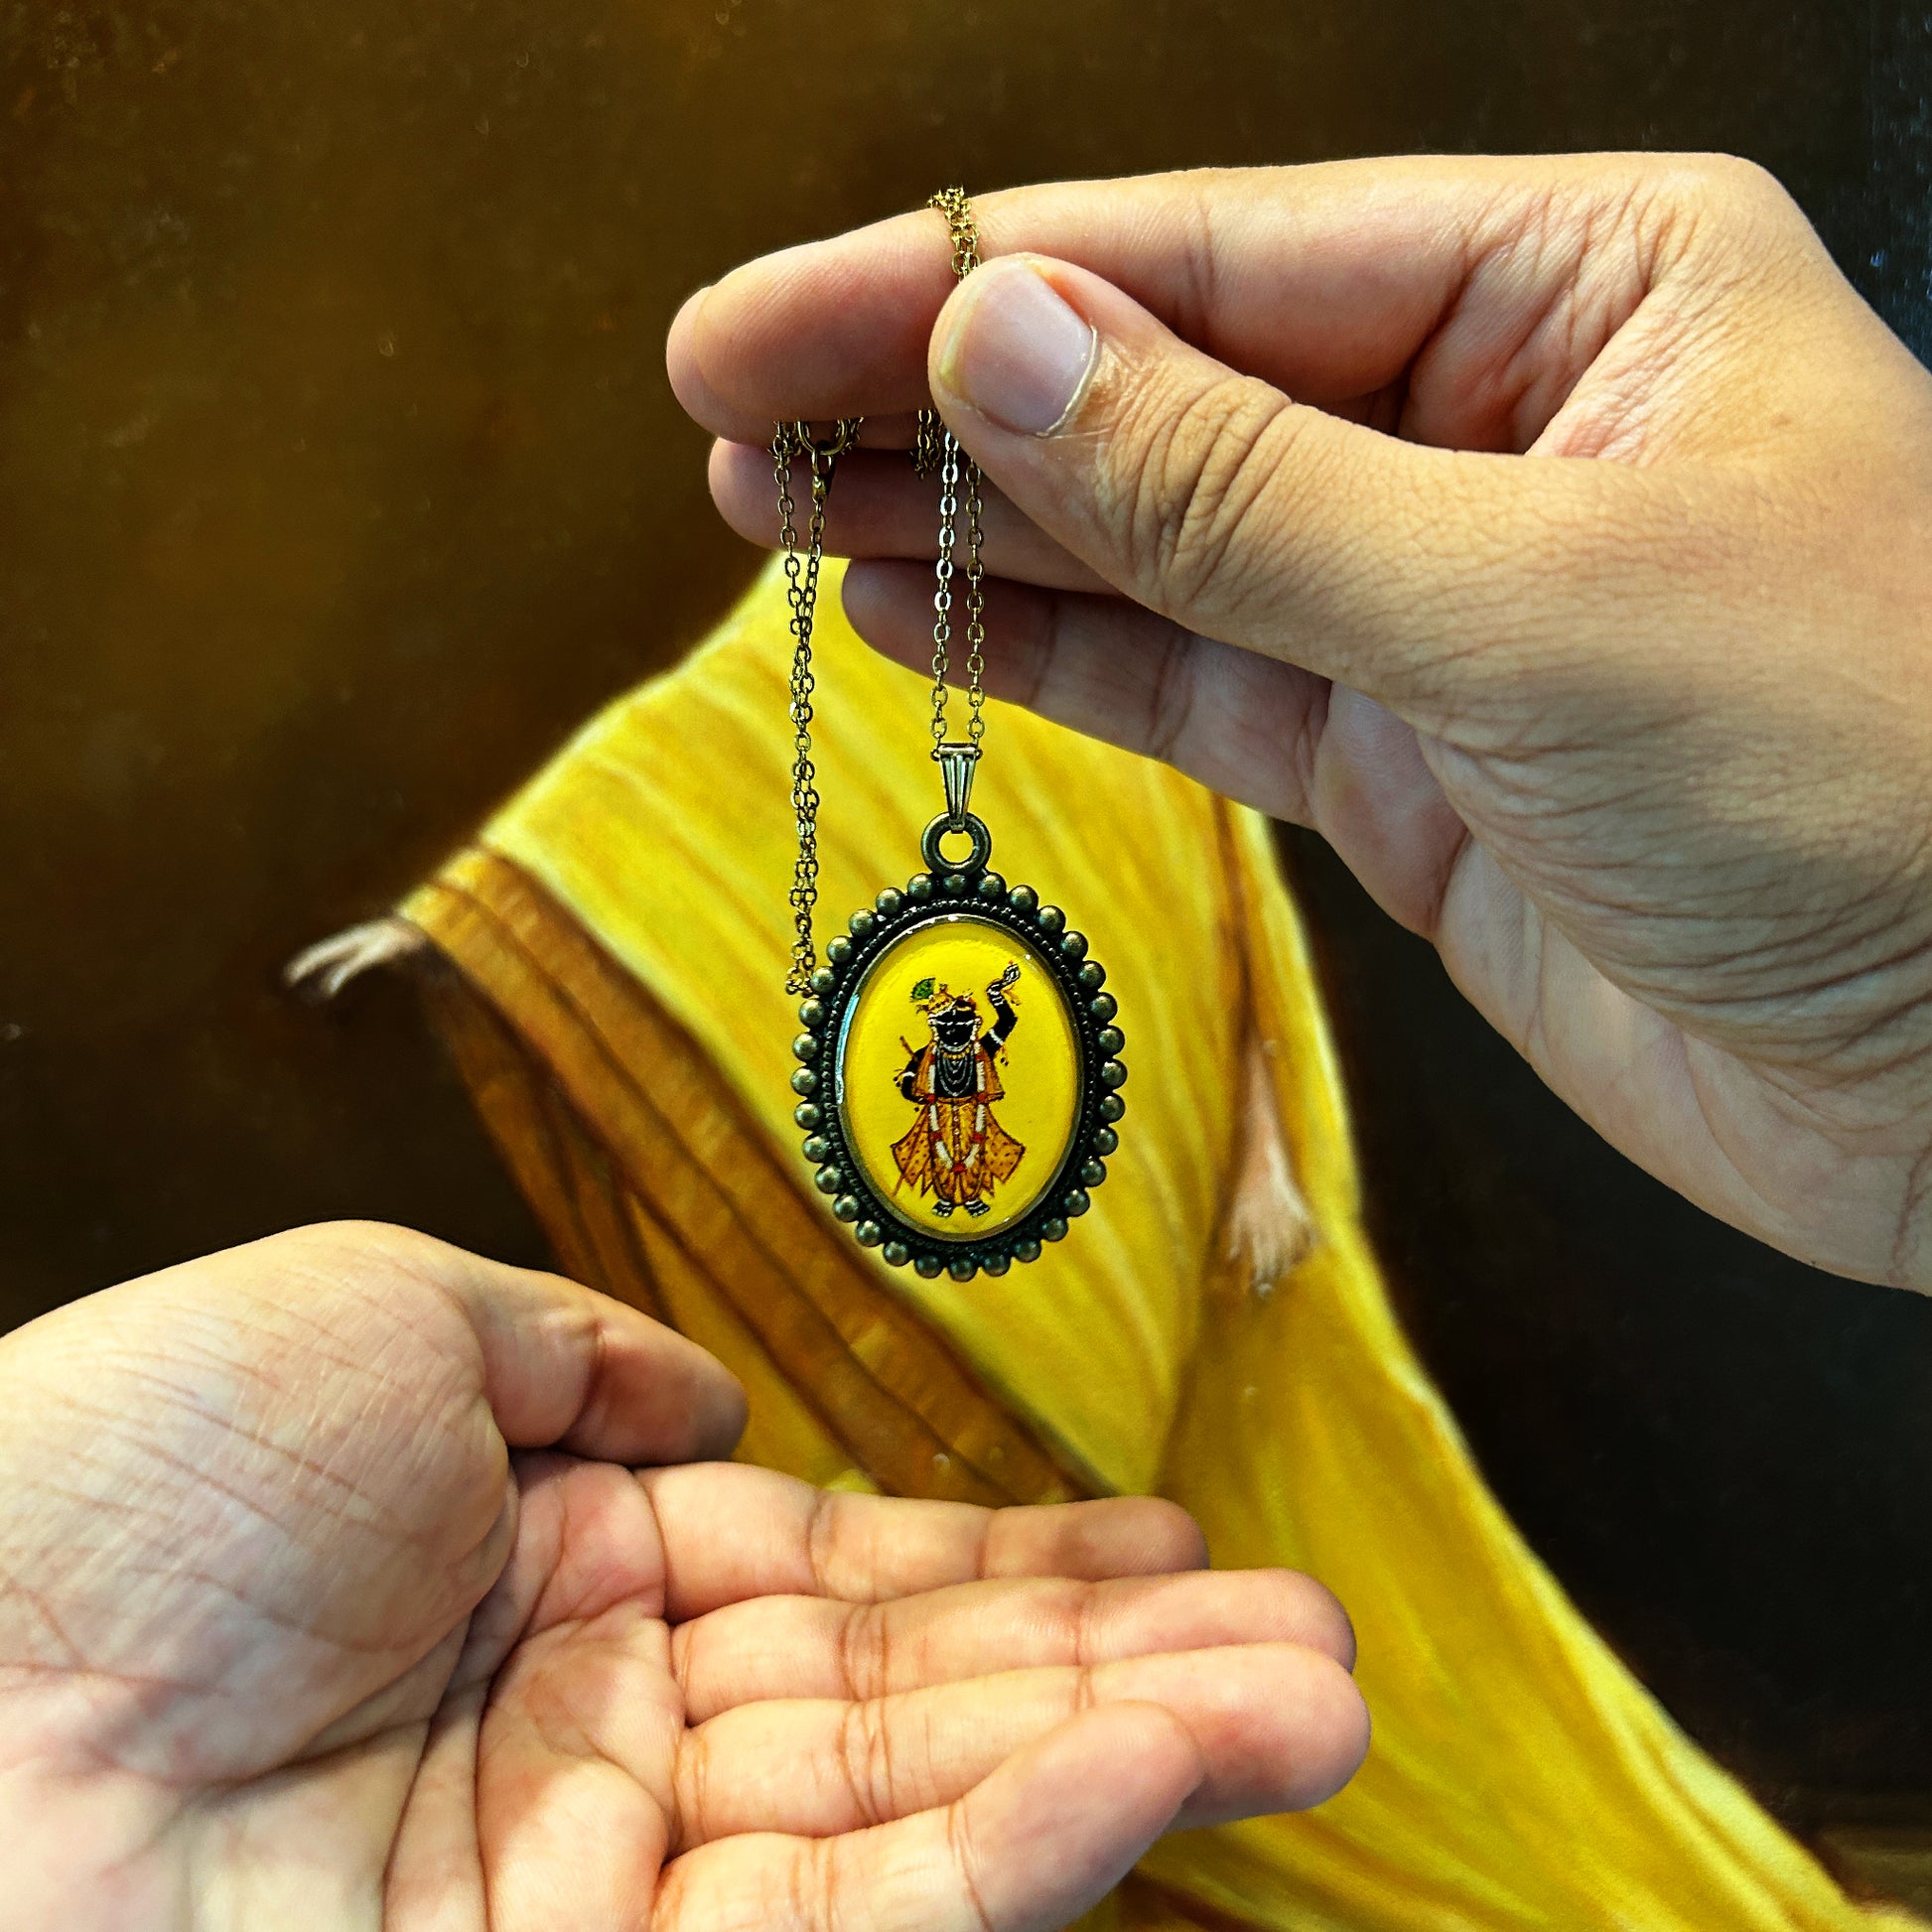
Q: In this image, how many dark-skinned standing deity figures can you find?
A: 1